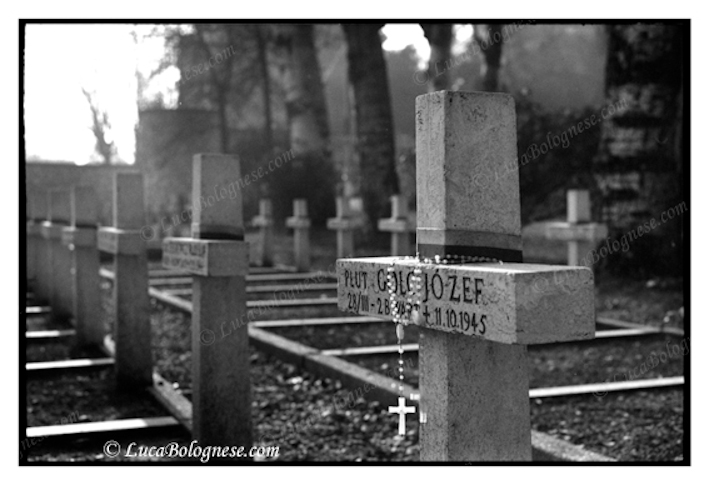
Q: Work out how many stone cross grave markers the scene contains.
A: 11